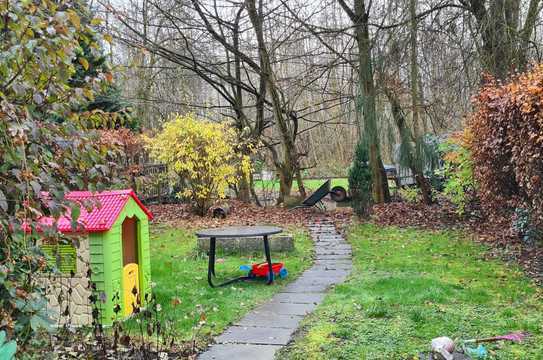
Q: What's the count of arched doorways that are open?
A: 1